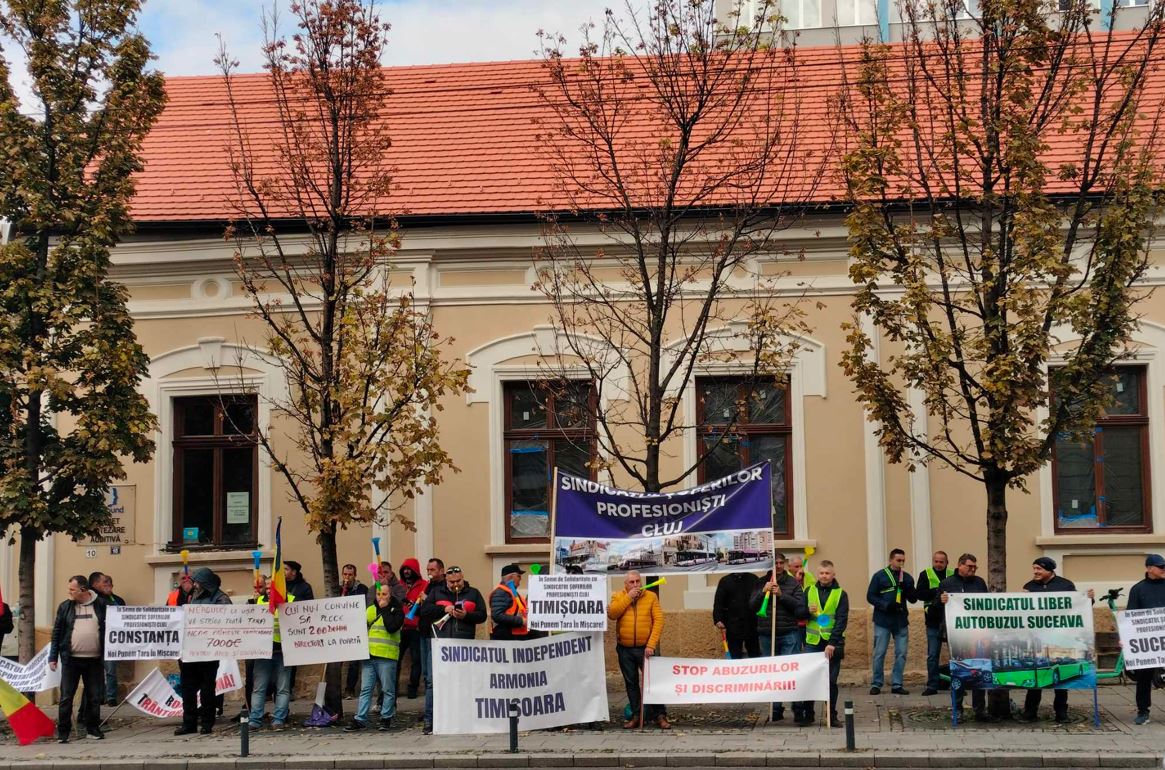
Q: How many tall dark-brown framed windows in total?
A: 4